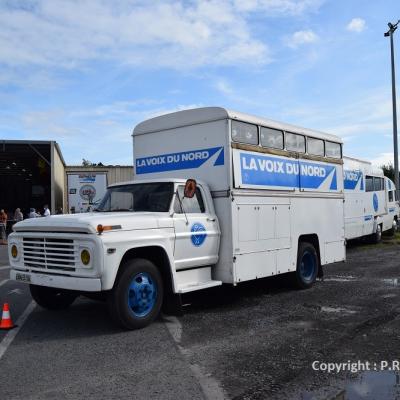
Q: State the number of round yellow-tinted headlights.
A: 2